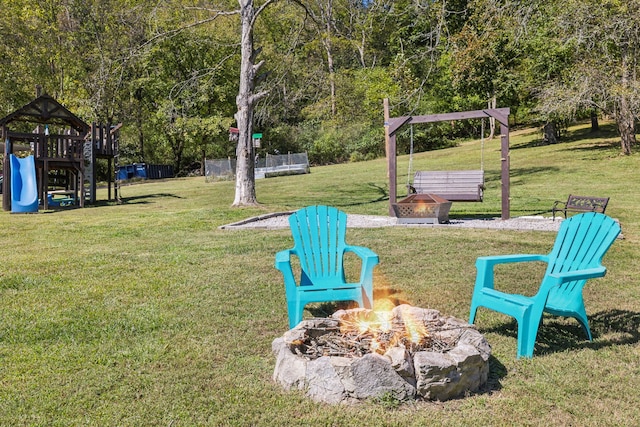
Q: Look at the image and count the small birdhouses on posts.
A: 2